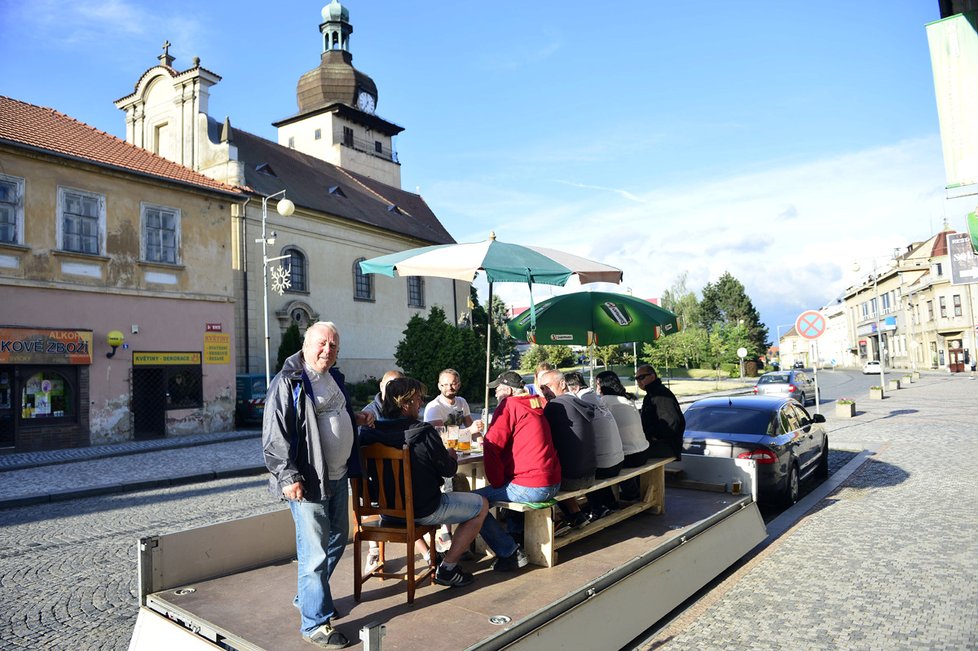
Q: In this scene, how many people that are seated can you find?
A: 9